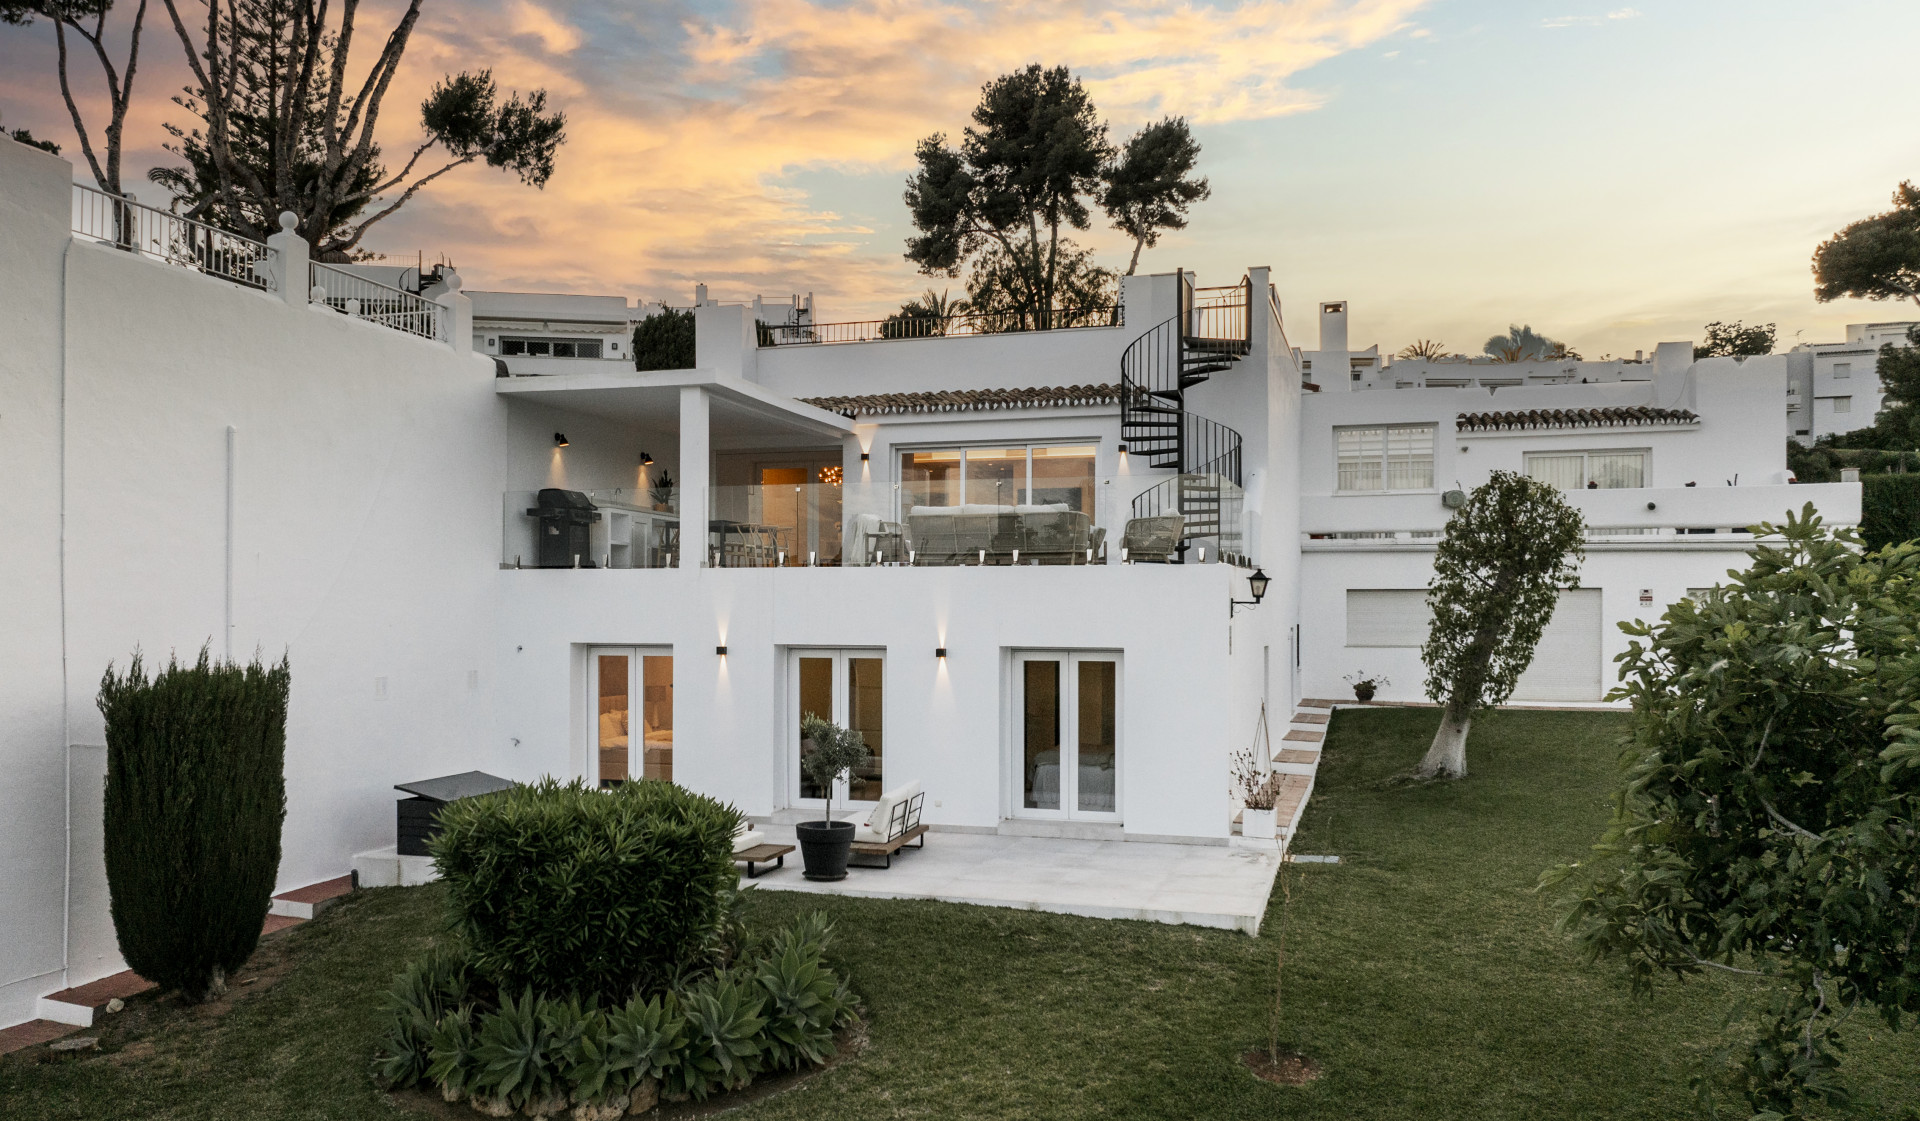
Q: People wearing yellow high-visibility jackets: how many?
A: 0